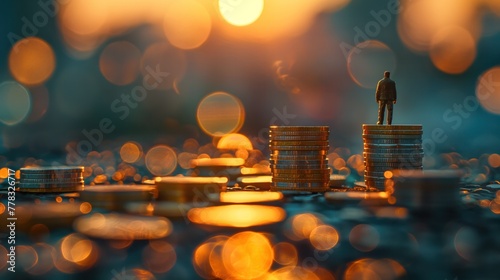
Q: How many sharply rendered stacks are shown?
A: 3